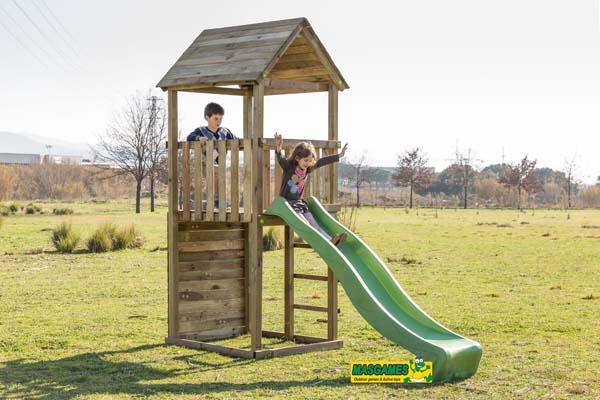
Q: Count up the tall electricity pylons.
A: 1